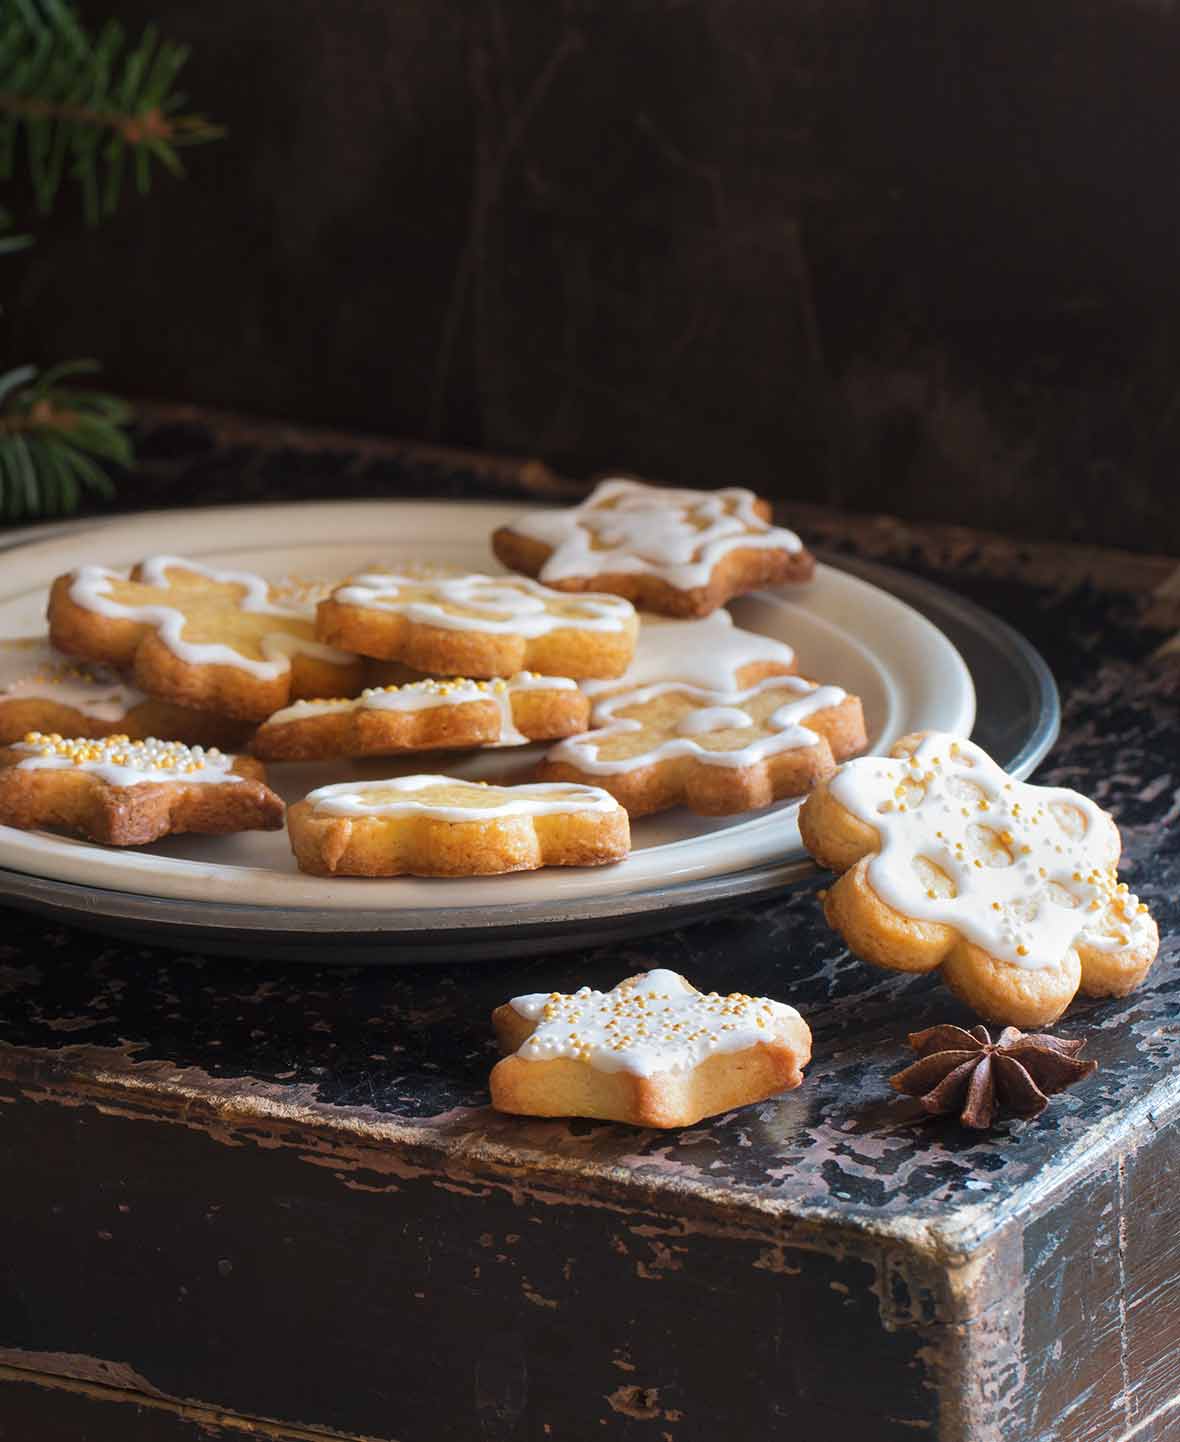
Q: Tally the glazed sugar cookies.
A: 12